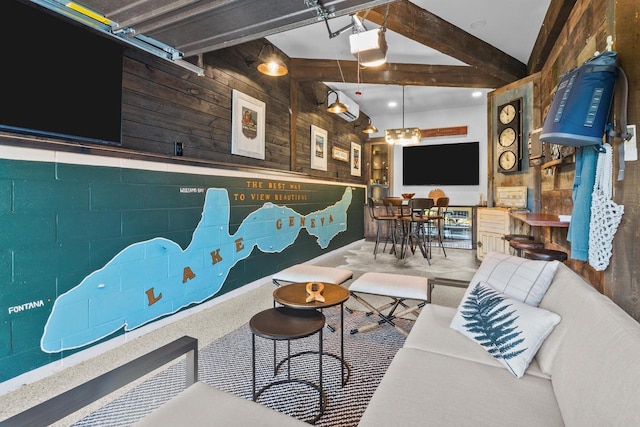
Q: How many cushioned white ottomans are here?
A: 2